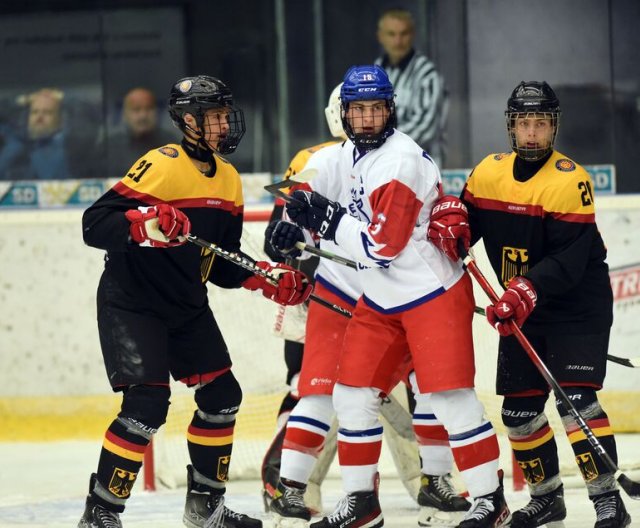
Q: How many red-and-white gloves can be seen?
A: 4